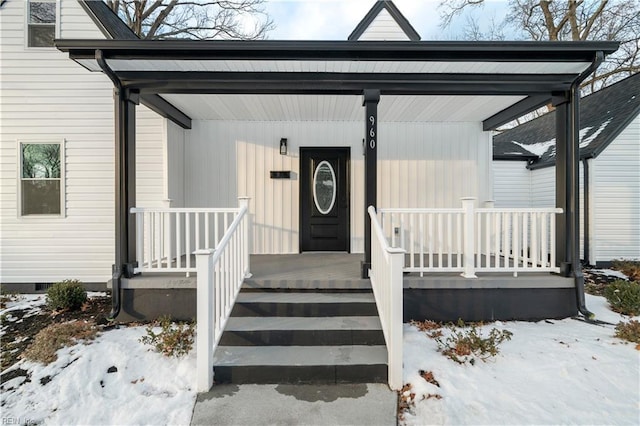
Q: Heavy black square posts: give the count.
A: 3